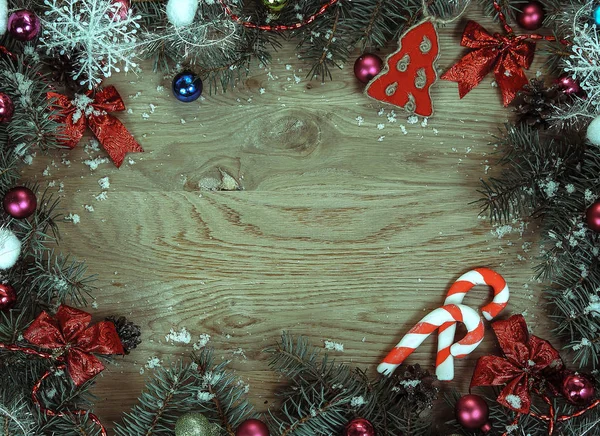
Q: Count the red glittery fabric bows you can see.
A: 4